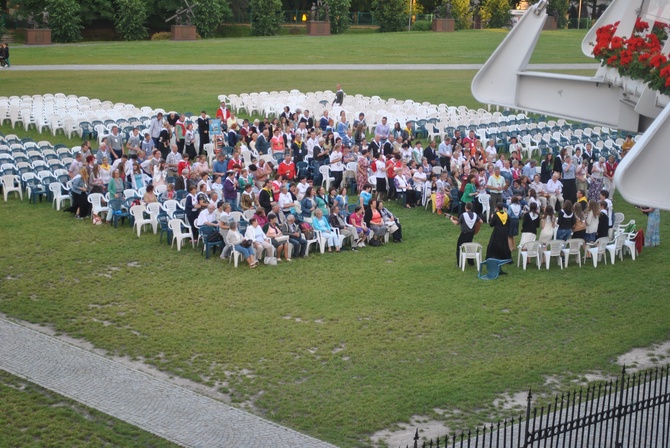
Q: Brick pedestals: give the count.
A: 5